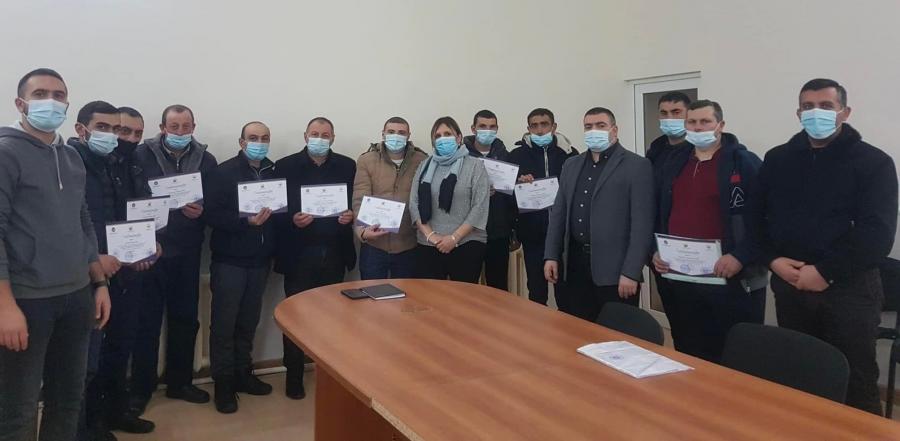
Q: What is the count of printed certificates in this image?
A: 9